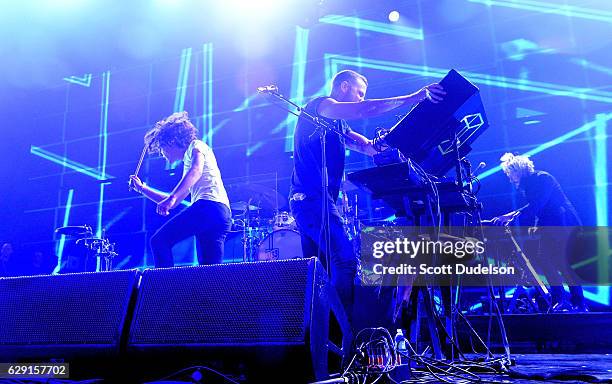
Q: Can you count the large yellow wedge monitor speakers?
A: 0